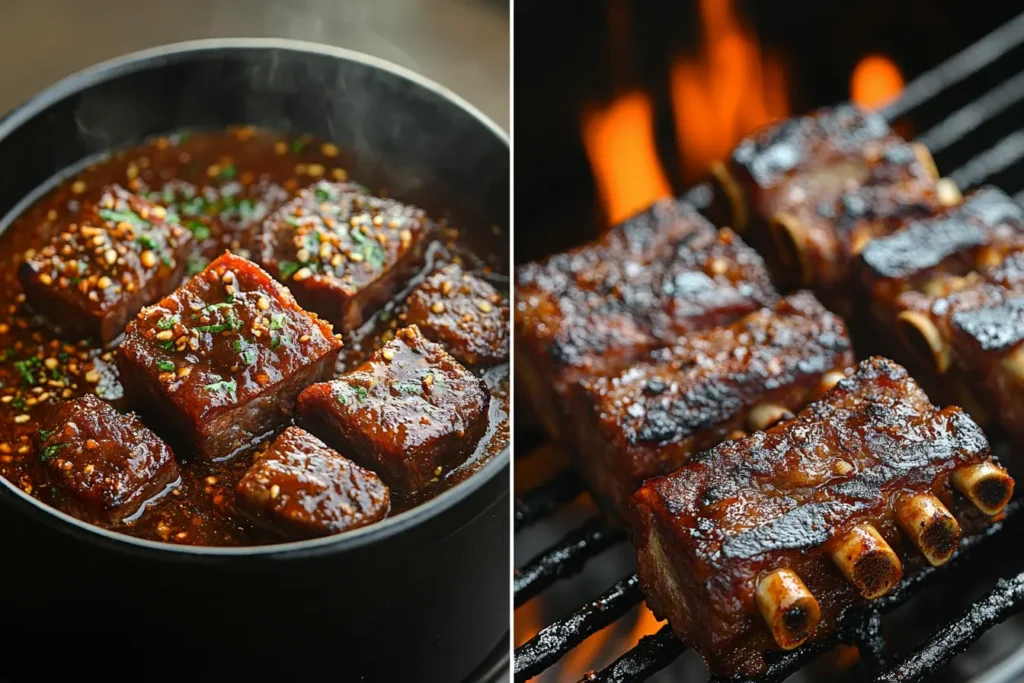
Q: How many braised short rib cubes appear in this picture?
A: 7